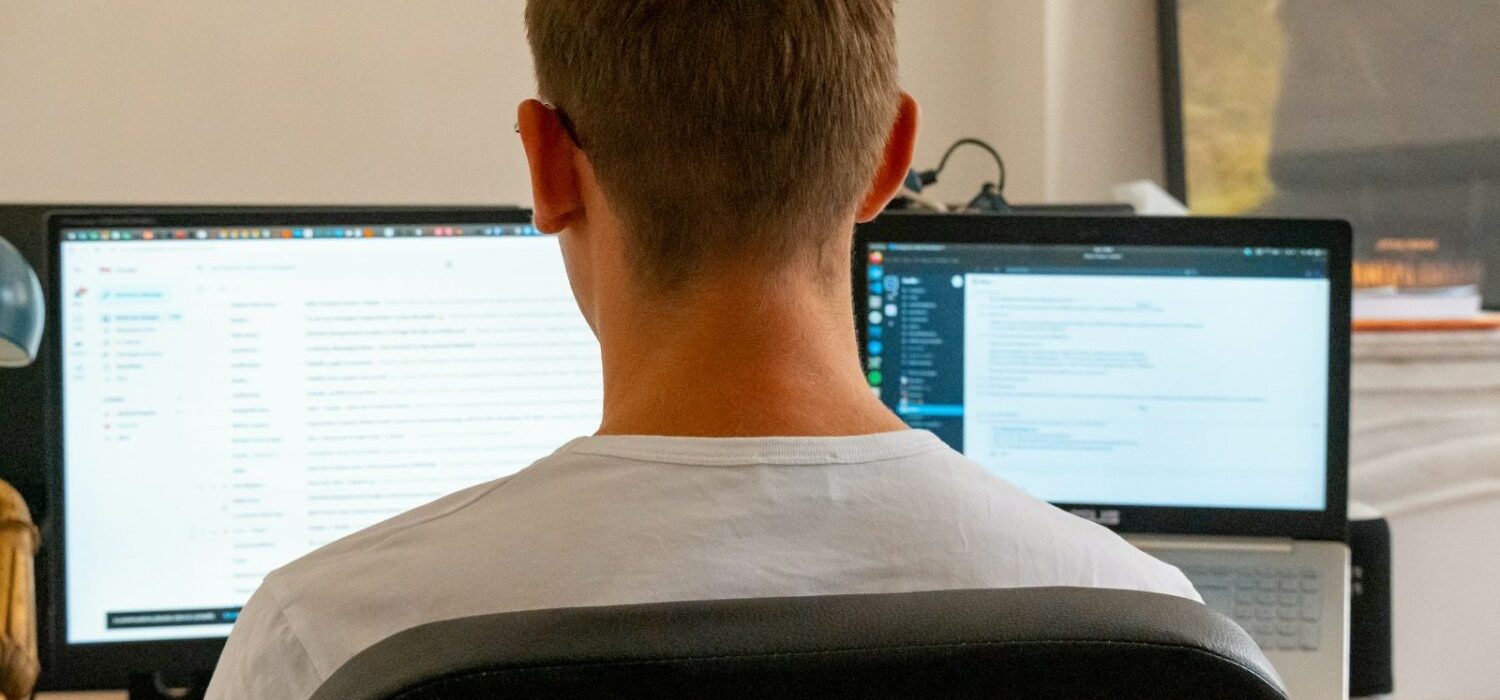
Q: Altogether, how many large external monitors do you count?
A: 1